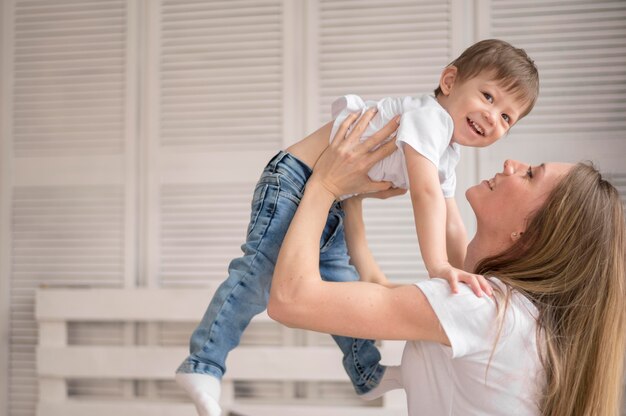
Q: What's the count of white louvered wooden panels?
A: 4